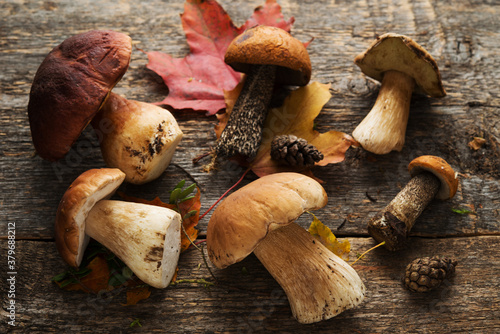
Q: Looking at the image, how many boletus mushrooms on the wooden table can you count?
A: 6